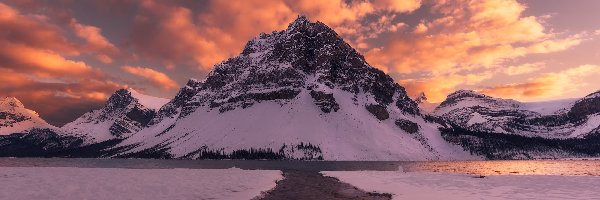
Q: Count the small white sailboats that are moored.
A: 0